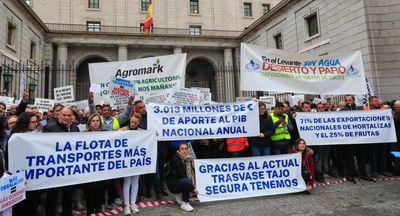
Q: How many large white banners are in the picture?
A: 6